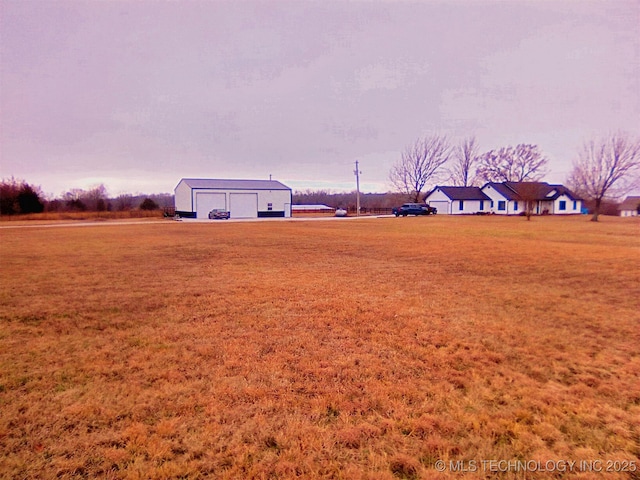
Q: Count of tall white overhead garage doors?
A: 2